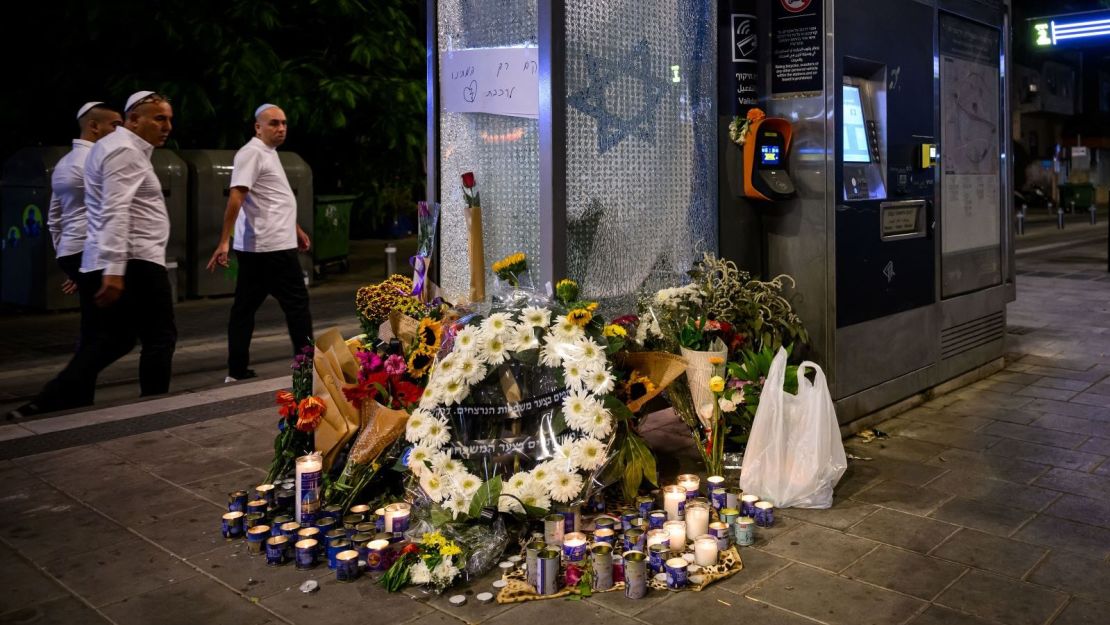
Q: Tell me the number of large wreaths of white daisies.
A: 1